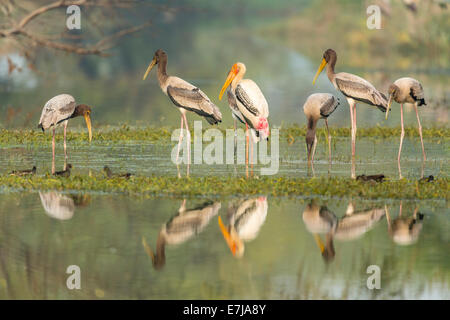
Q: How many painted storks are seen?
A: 6